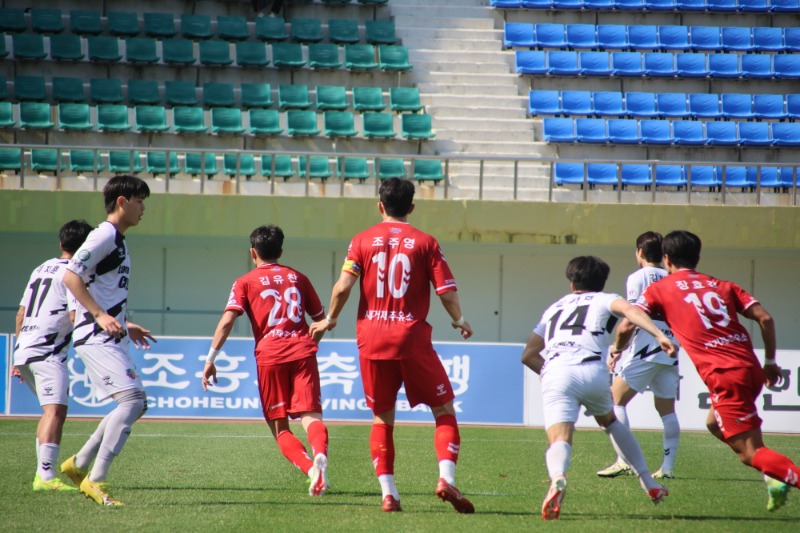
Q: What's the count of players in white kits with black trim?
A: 4